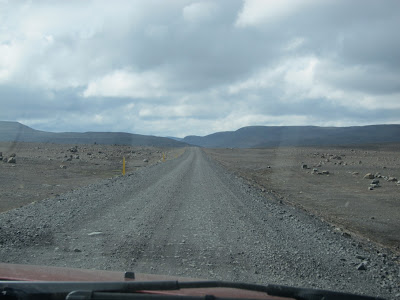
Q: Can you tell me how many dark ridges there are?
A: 2